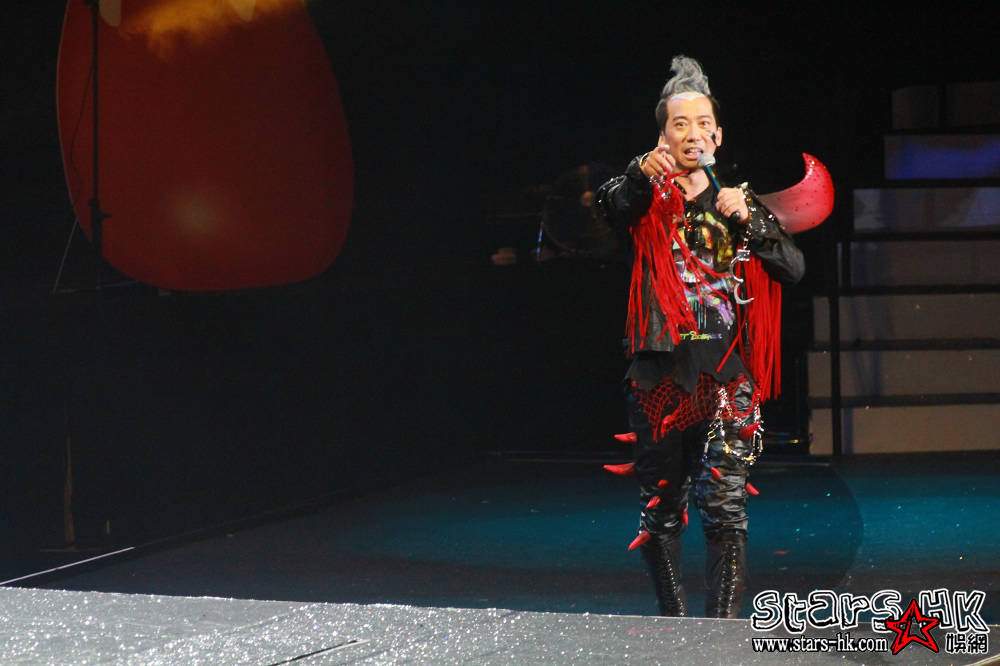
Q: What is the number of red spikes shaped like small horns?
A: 9